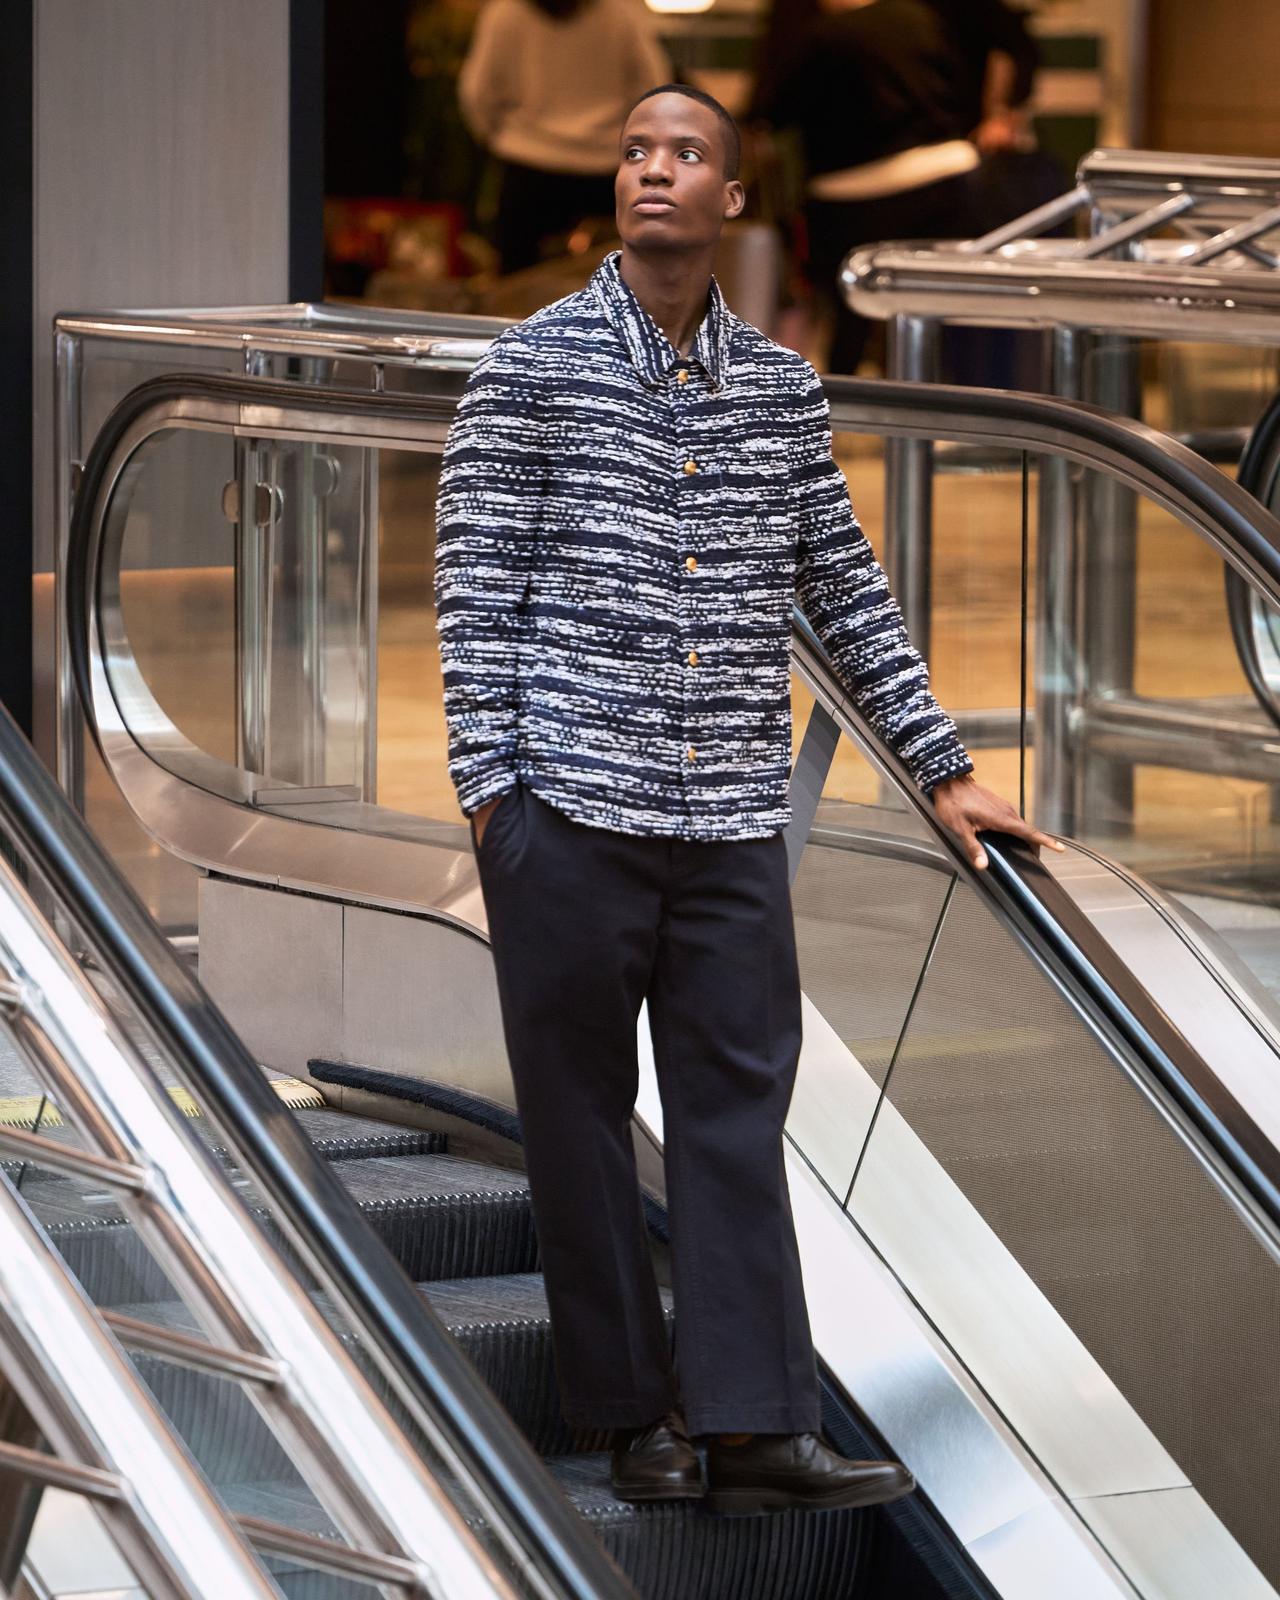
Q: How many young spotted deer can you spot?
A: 0